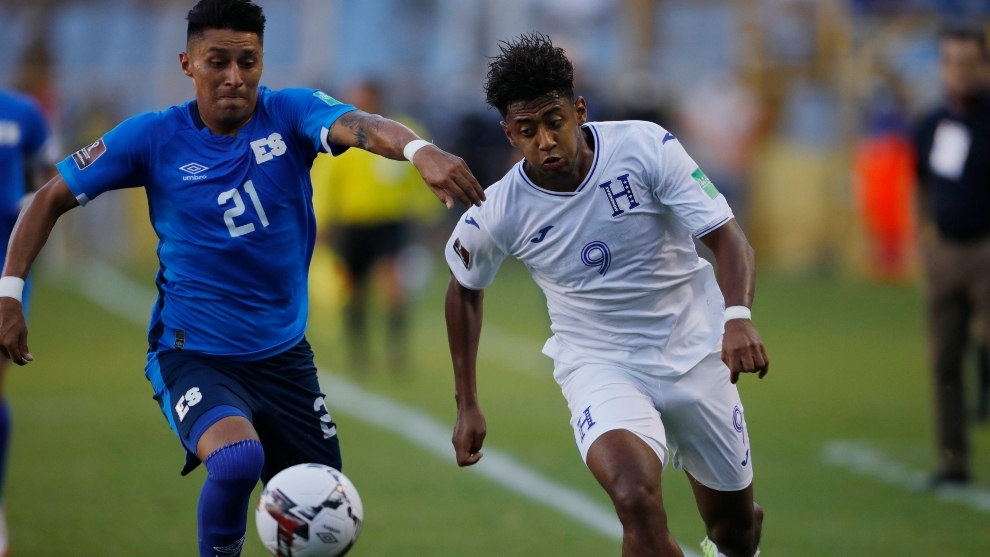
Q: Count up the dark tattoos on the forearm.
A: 1